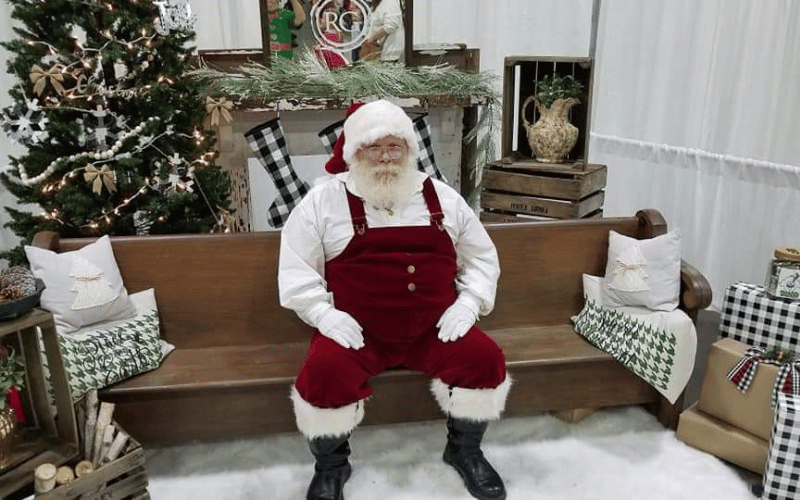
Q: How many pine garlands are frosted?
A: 1